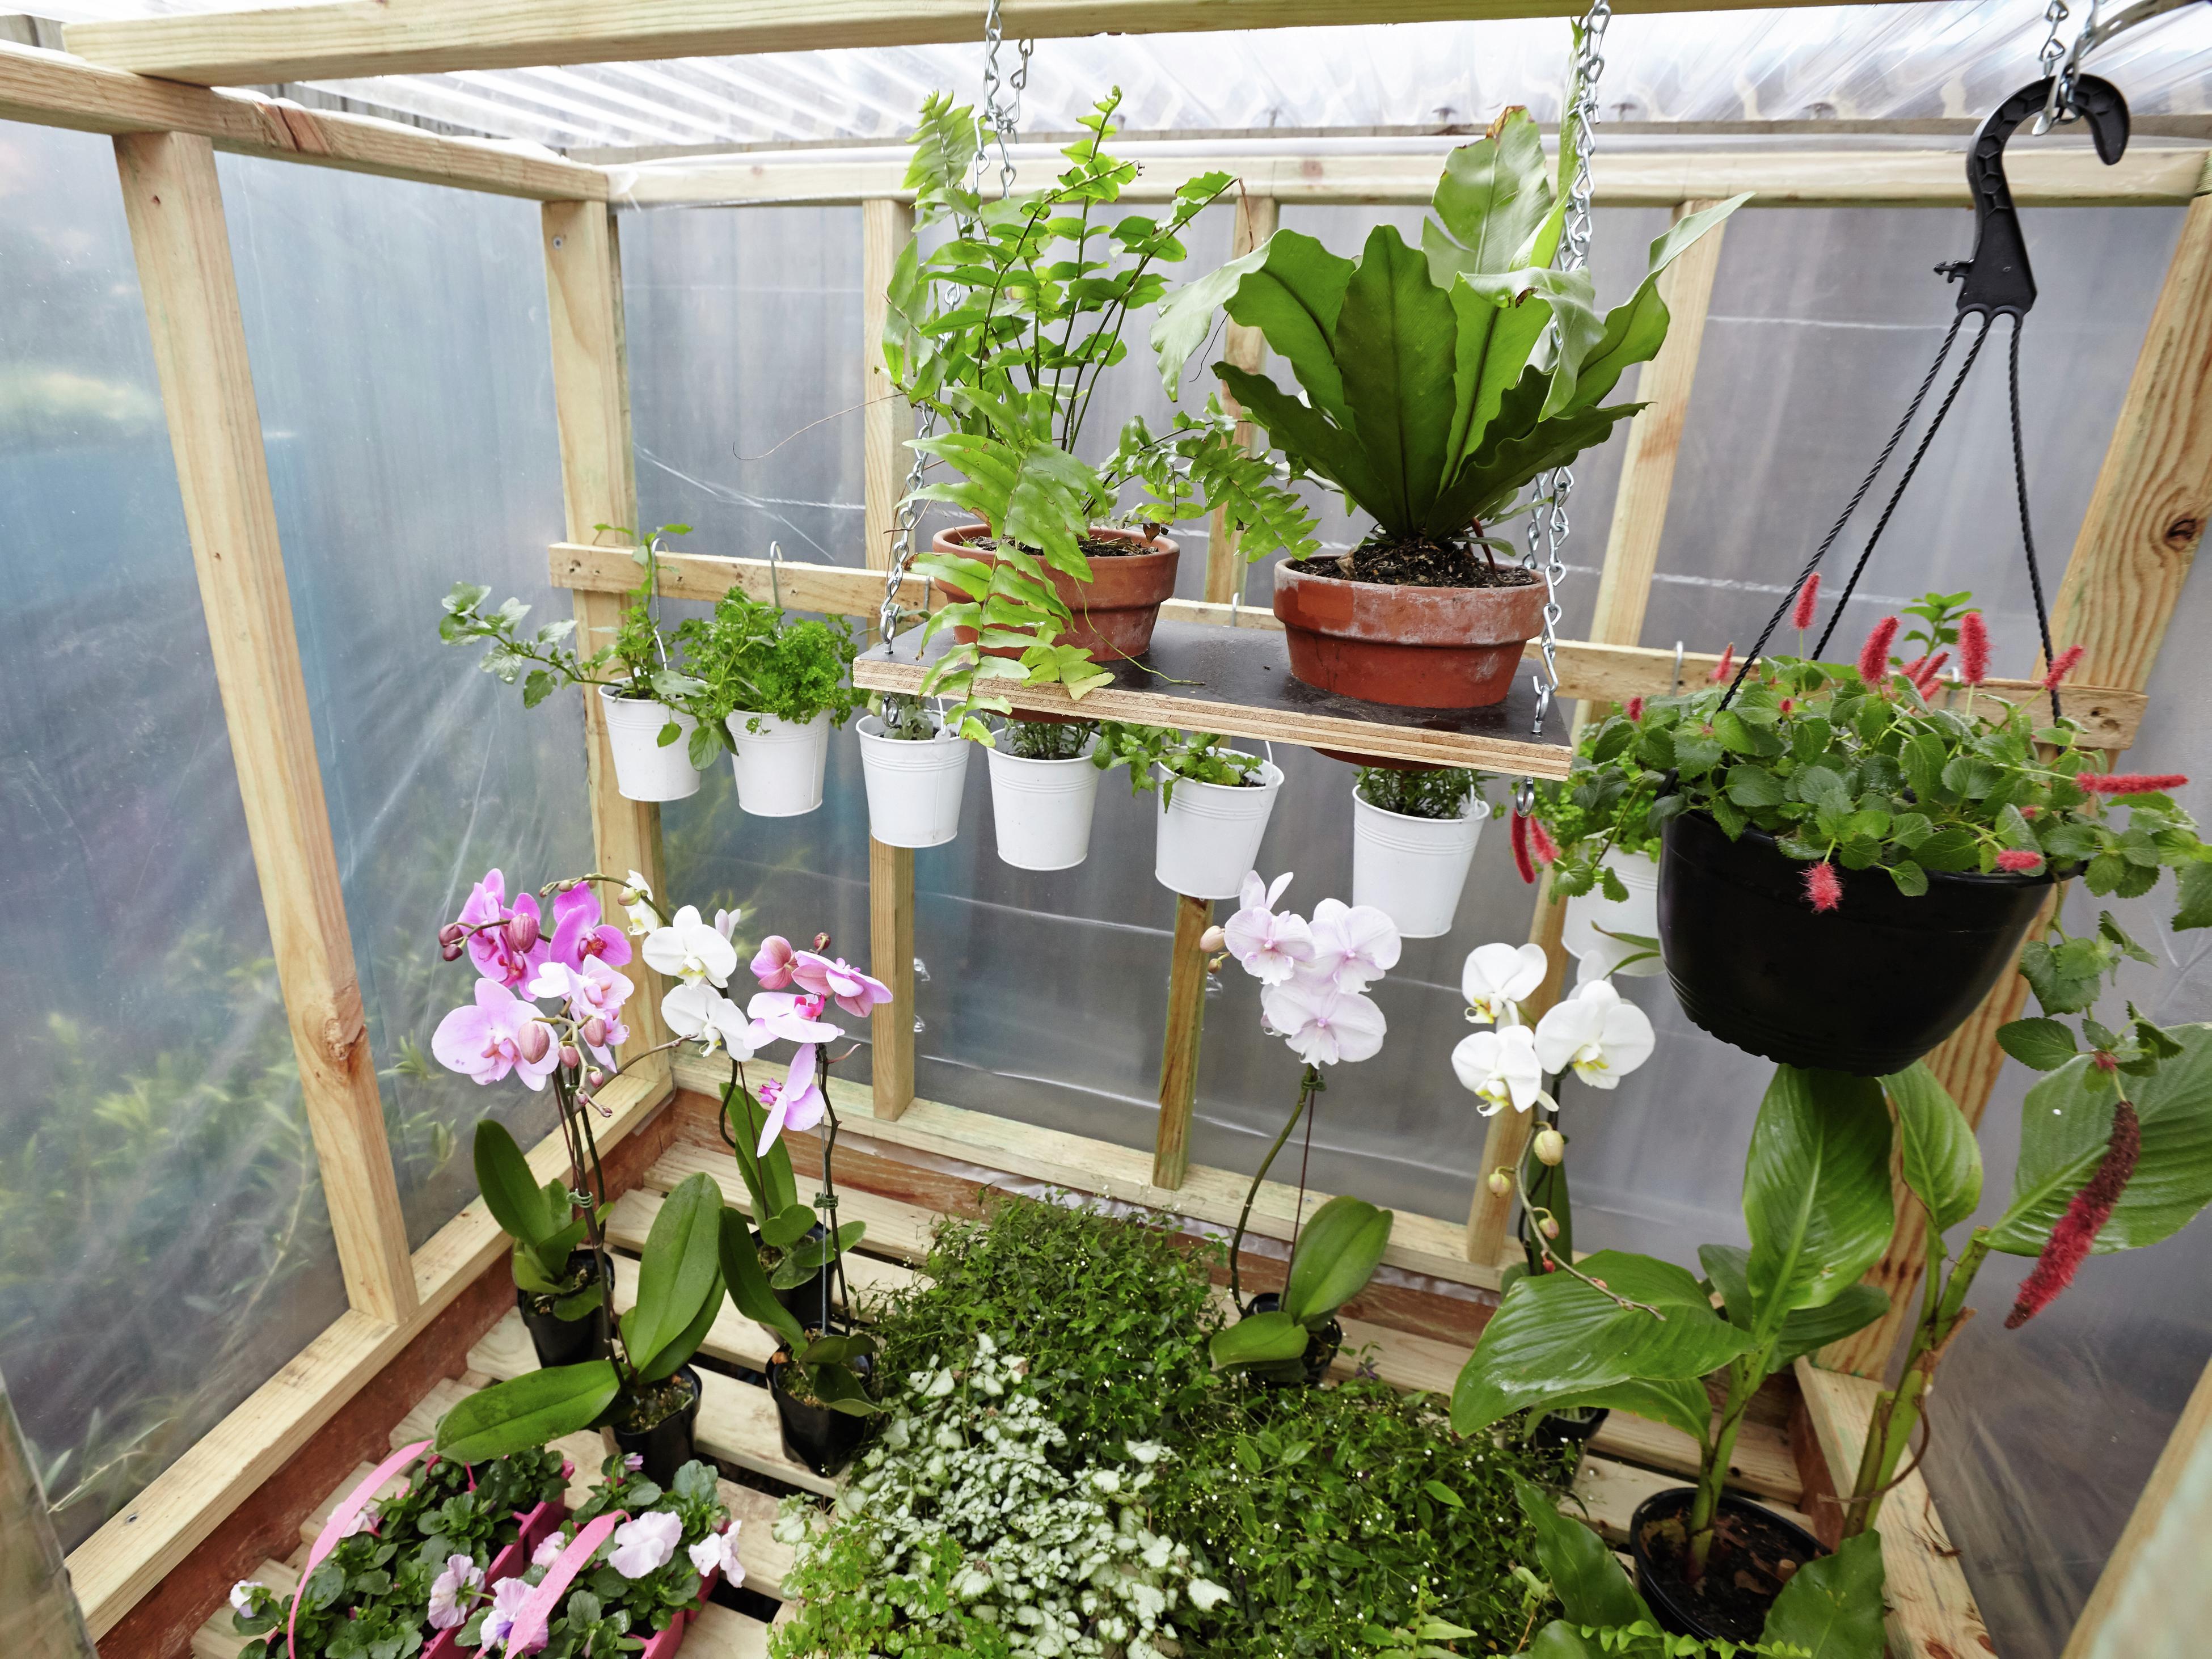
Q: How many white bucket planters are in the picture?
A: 7